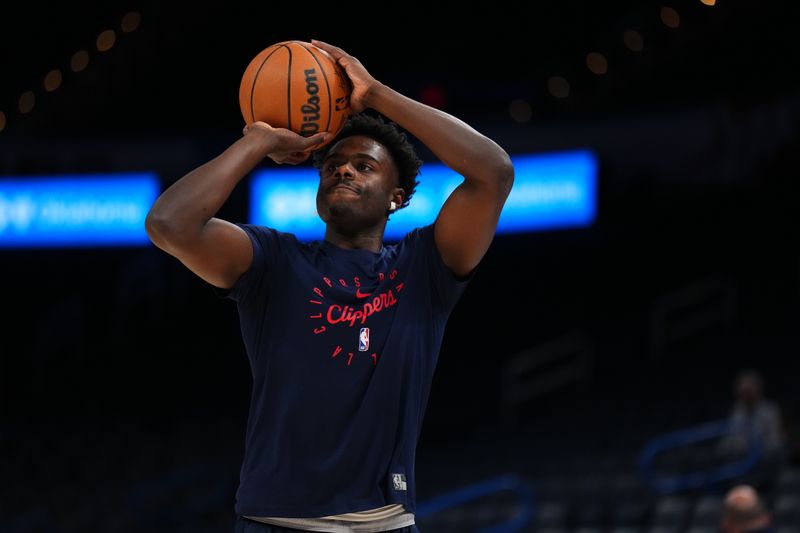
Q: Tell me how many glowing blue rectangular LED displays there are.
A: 2